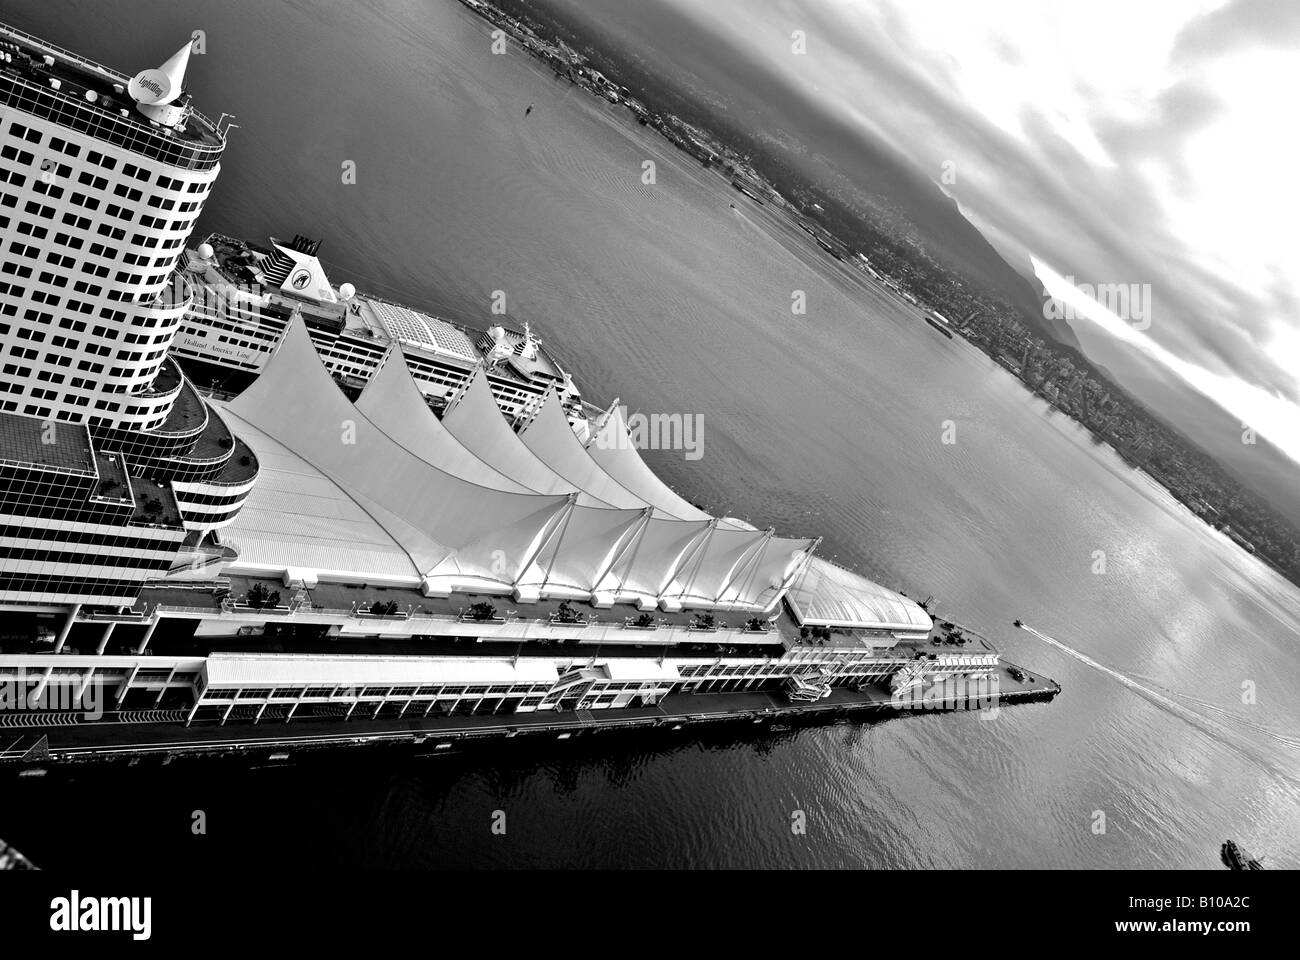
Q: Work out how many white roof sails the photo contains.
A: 5